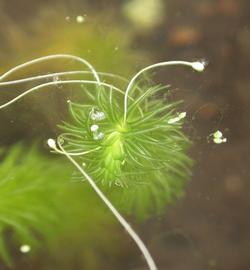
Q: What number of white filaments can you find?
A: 6